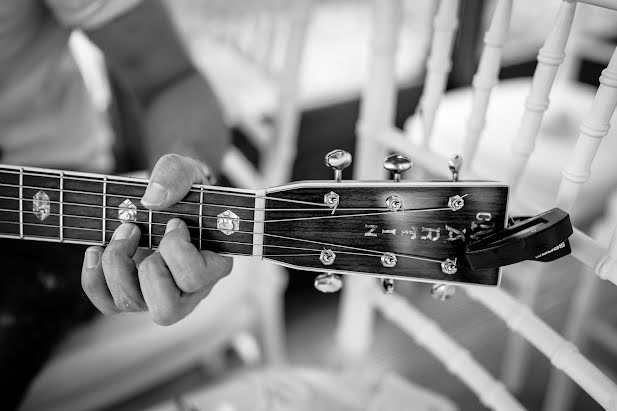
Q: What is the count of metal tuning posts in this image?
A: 6